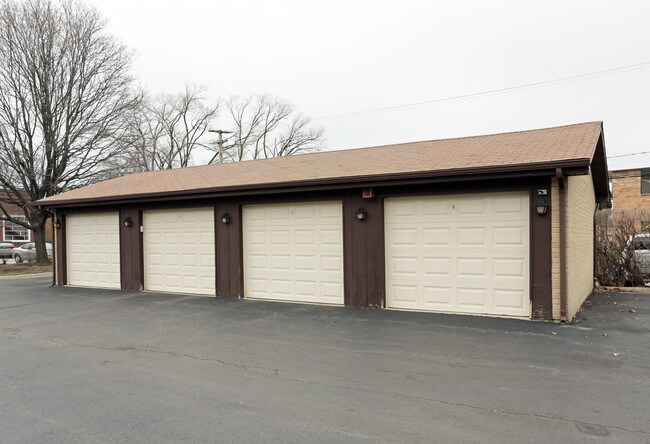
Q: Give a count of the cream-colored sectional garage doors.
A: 4